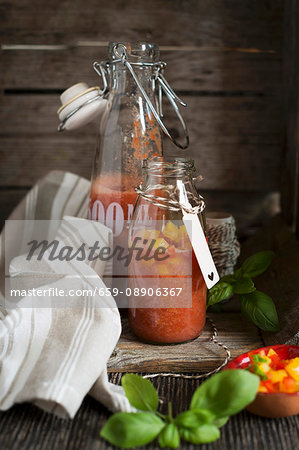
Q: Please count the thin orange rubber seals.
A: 1